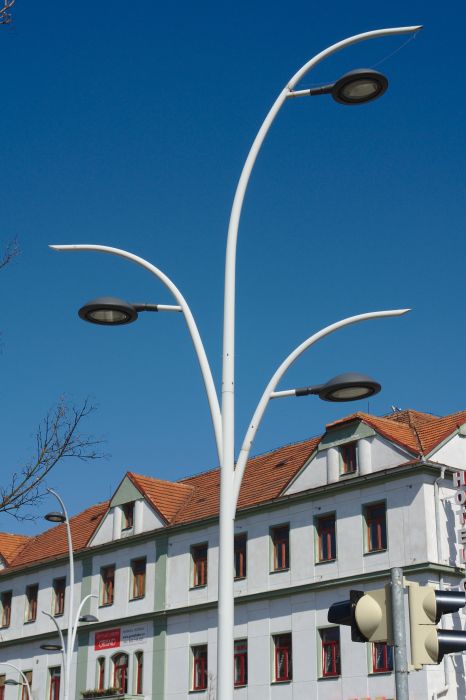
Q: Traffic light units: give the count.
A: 2